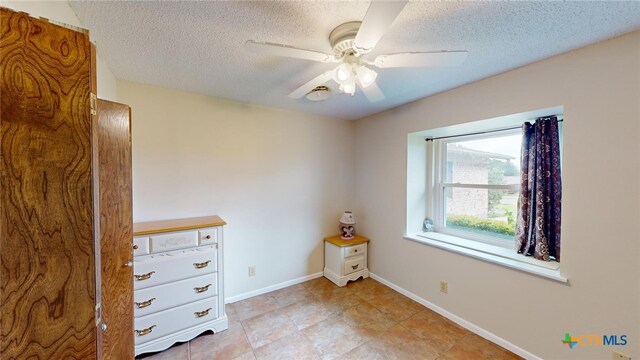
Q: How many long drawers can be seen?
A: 3